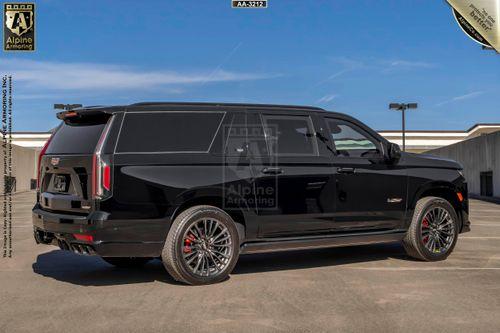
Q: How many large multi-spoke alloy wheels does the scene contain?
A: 2